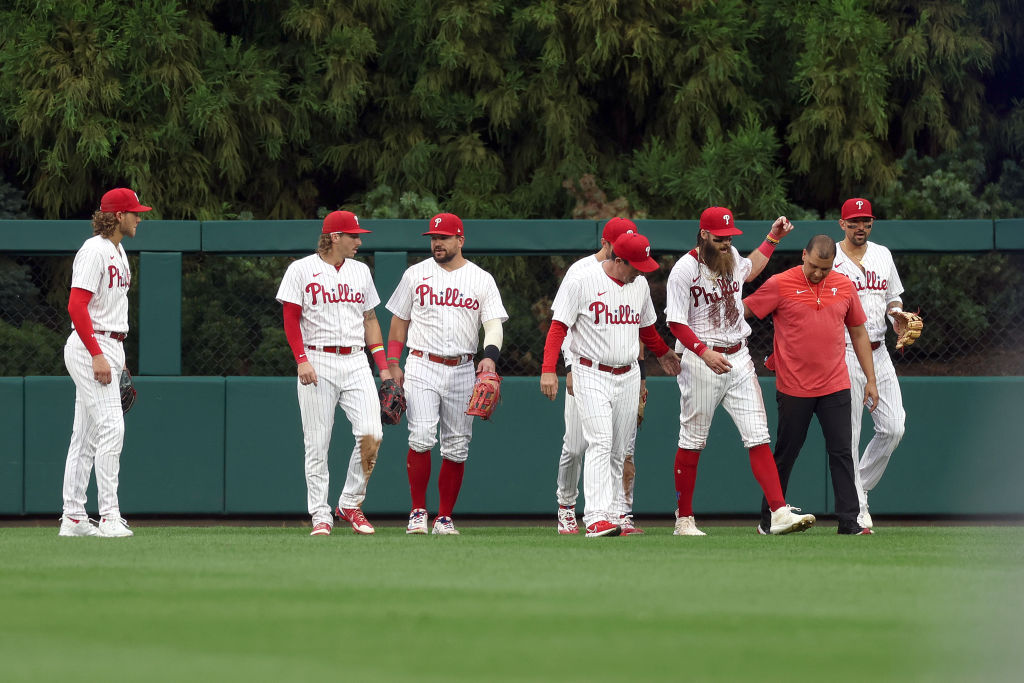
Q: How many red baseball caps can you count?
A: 7